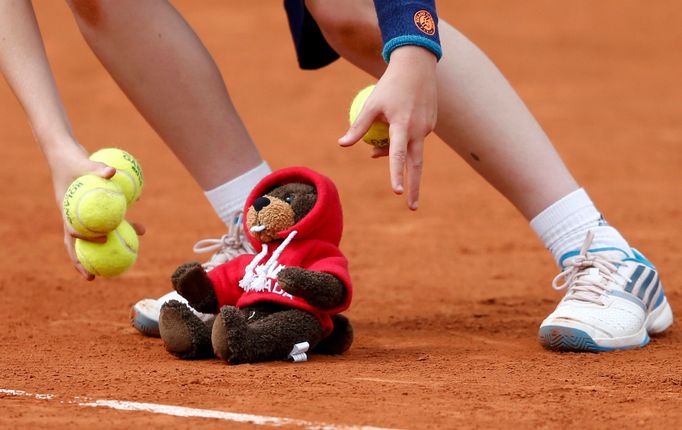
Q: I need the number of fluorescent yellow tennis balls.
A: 4